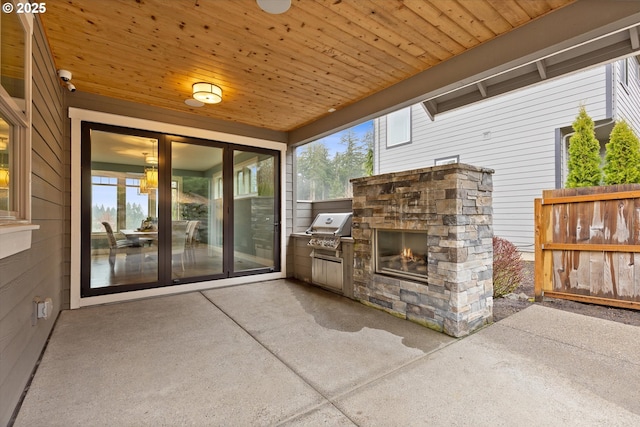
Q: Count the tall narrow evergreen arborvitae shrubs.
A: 2